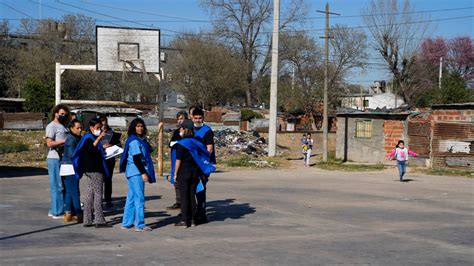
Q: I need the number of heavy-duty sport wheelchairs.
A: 0